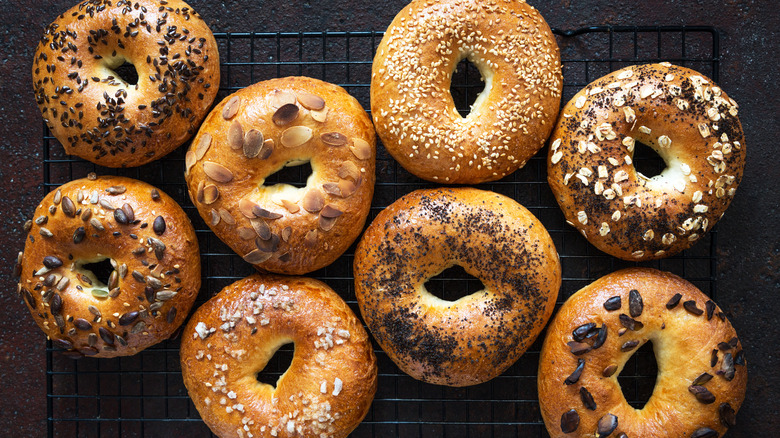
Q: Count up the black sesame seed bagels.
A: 1